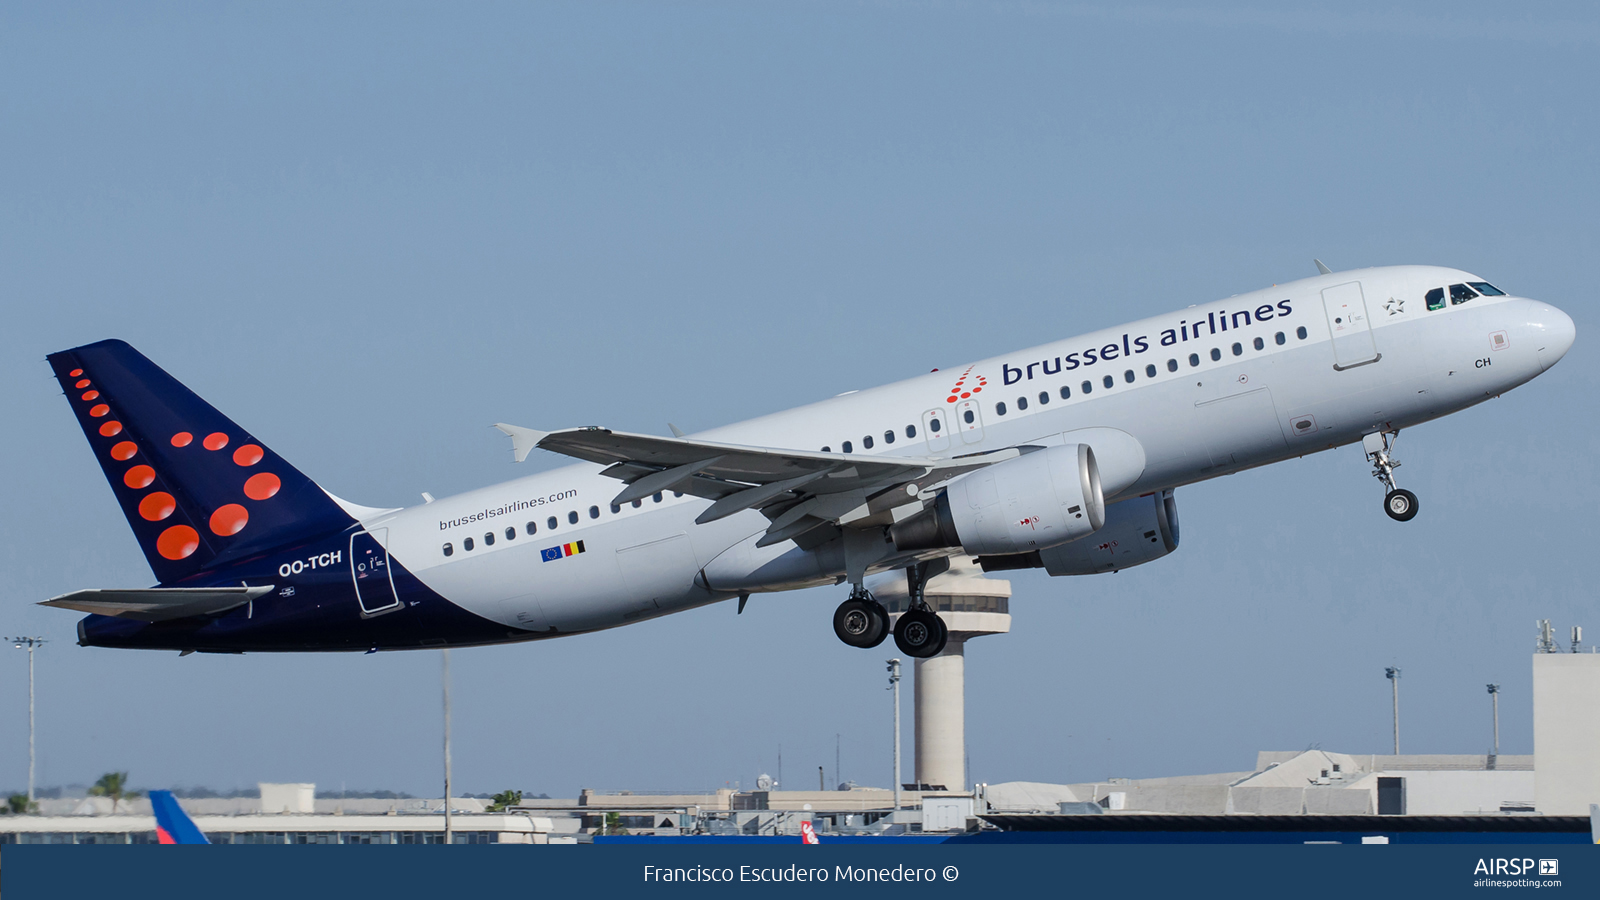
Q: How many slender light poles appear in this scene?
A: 5